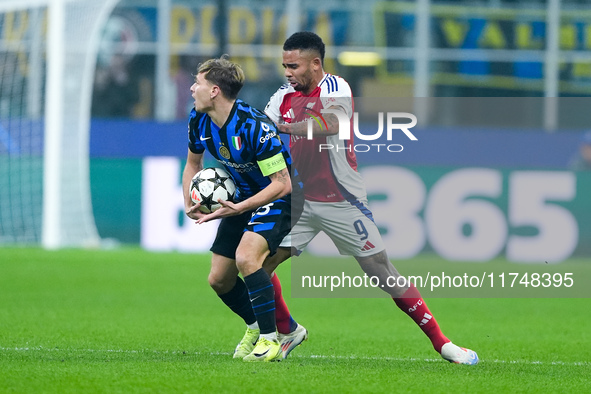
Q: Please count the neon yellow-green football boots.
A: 2